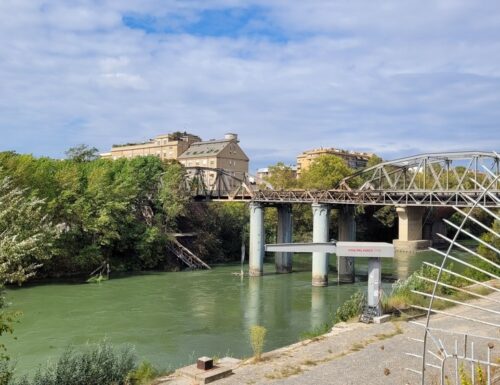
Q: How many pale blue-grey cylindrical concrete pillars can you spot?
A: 4